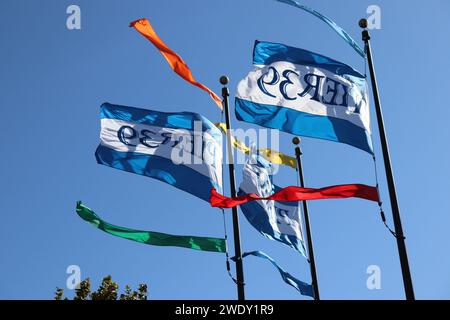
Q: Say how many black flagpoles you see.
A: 3